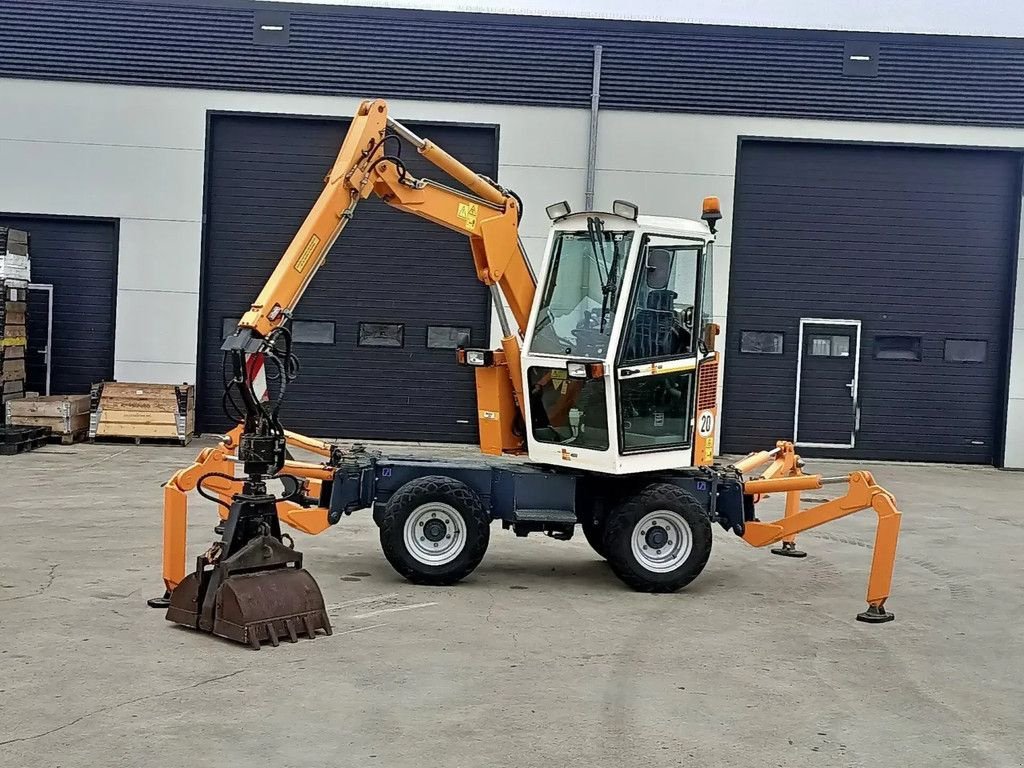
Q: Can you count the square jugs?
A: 0